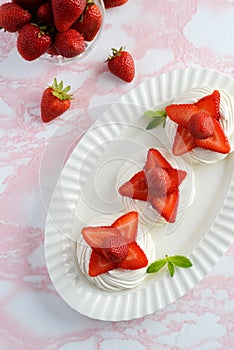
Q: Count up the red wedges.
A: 12